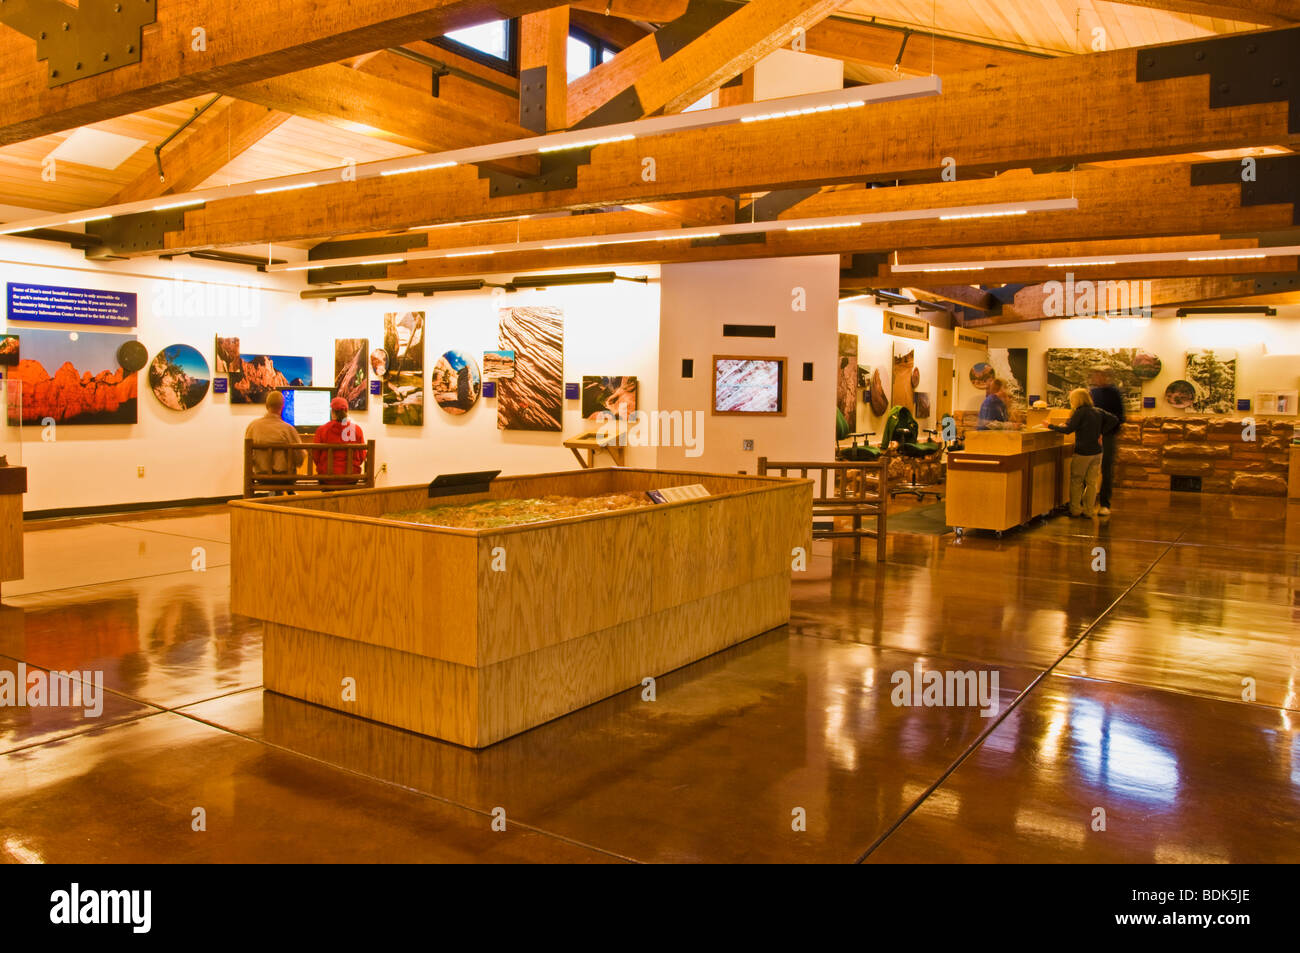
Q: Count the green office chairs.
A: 3